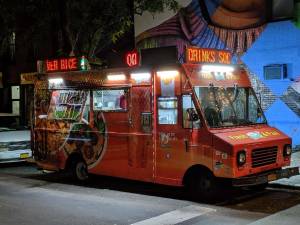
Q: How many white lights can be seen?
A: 5